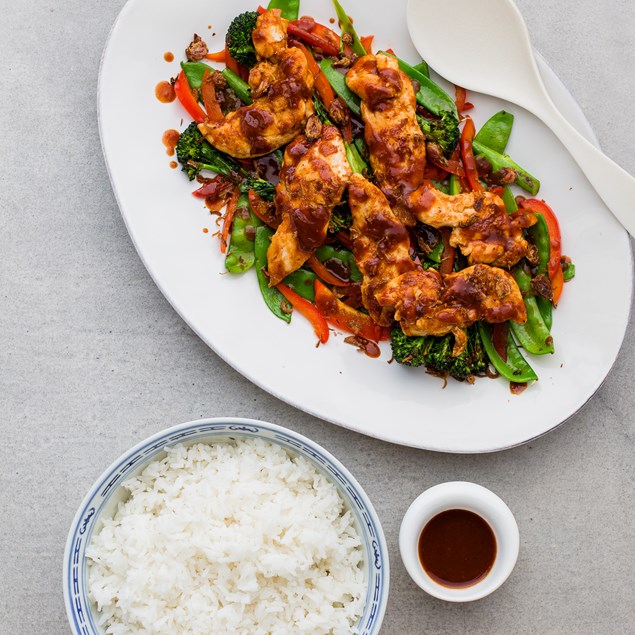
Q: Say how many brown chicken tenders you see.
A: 6